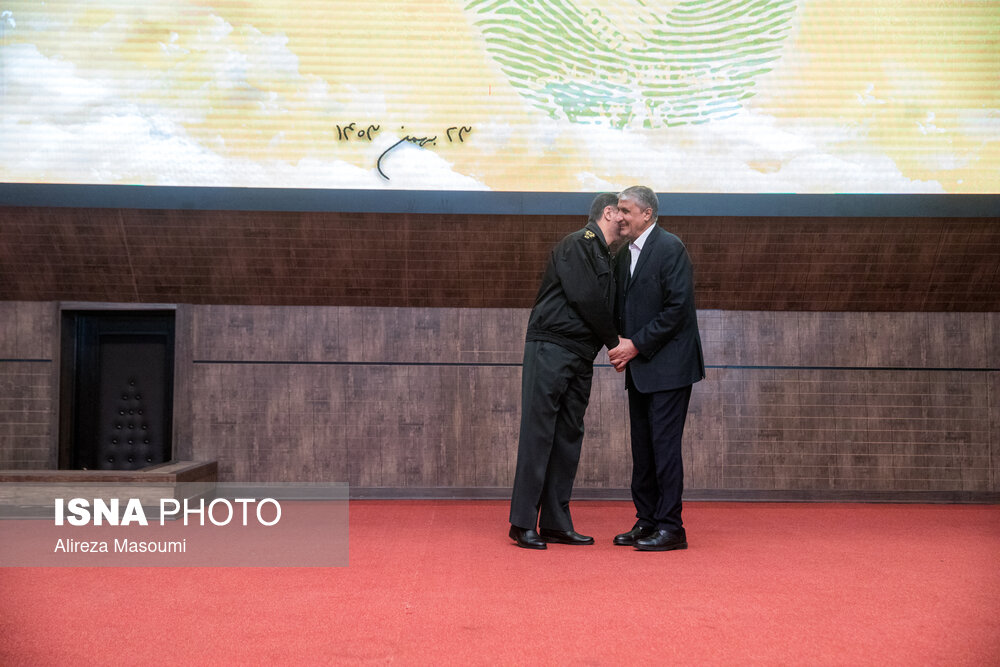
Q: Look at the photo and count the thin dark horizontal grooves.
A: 2